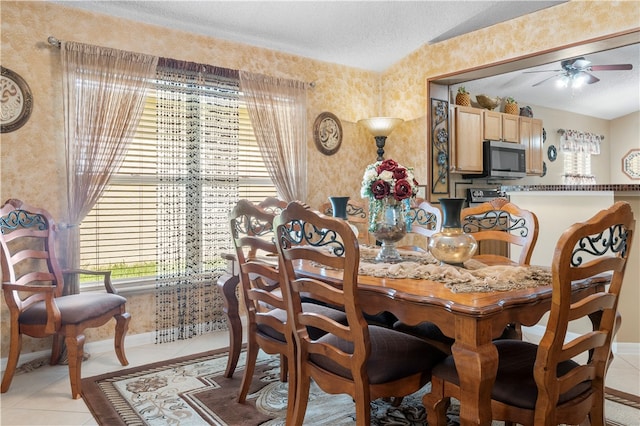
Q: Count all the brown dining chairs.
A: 8